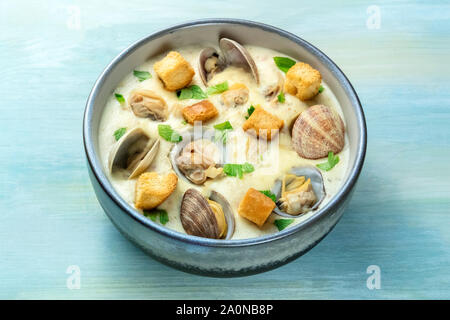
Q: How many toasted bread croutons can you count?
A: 6